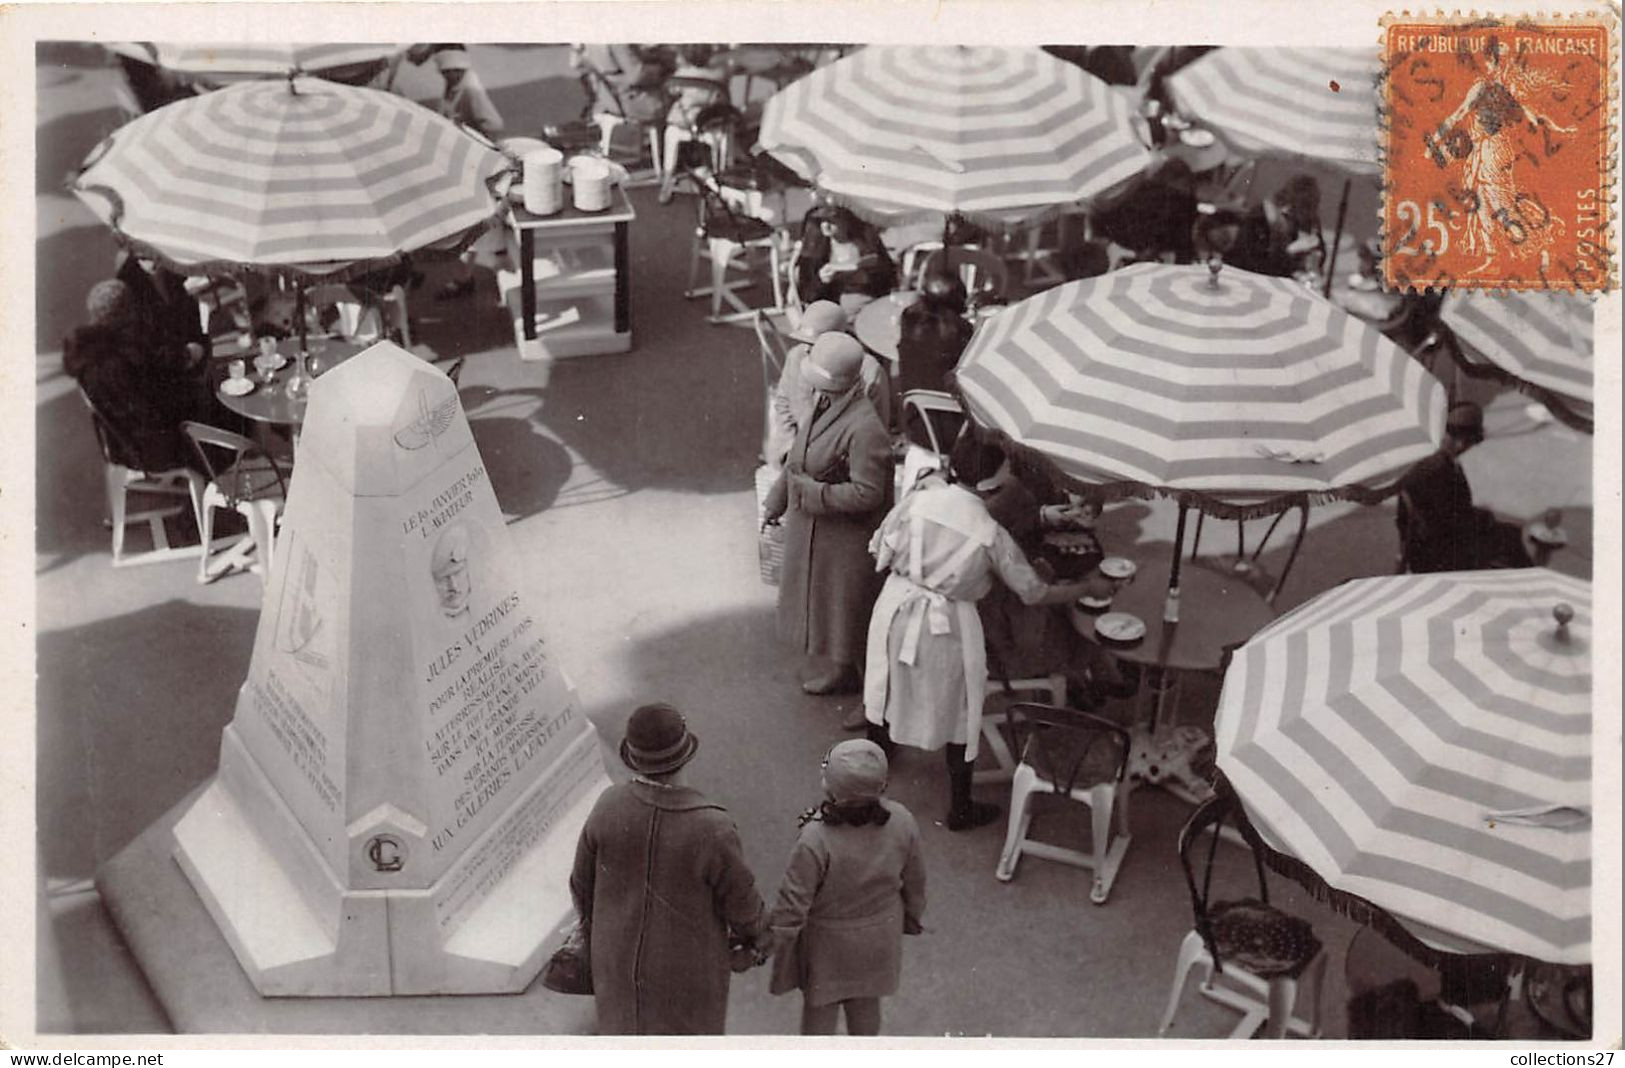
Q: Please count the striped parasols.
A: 7